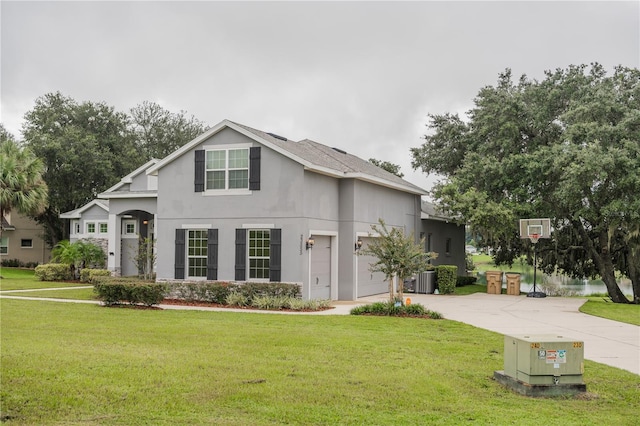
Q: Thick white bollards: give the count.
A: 0